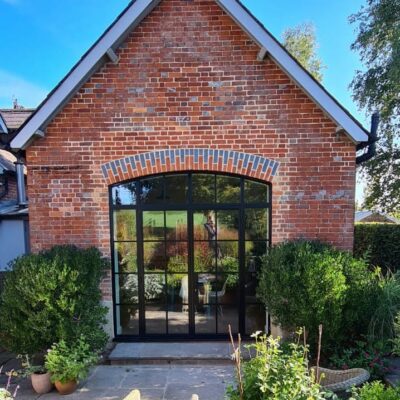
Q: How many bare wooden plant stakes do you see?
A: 4